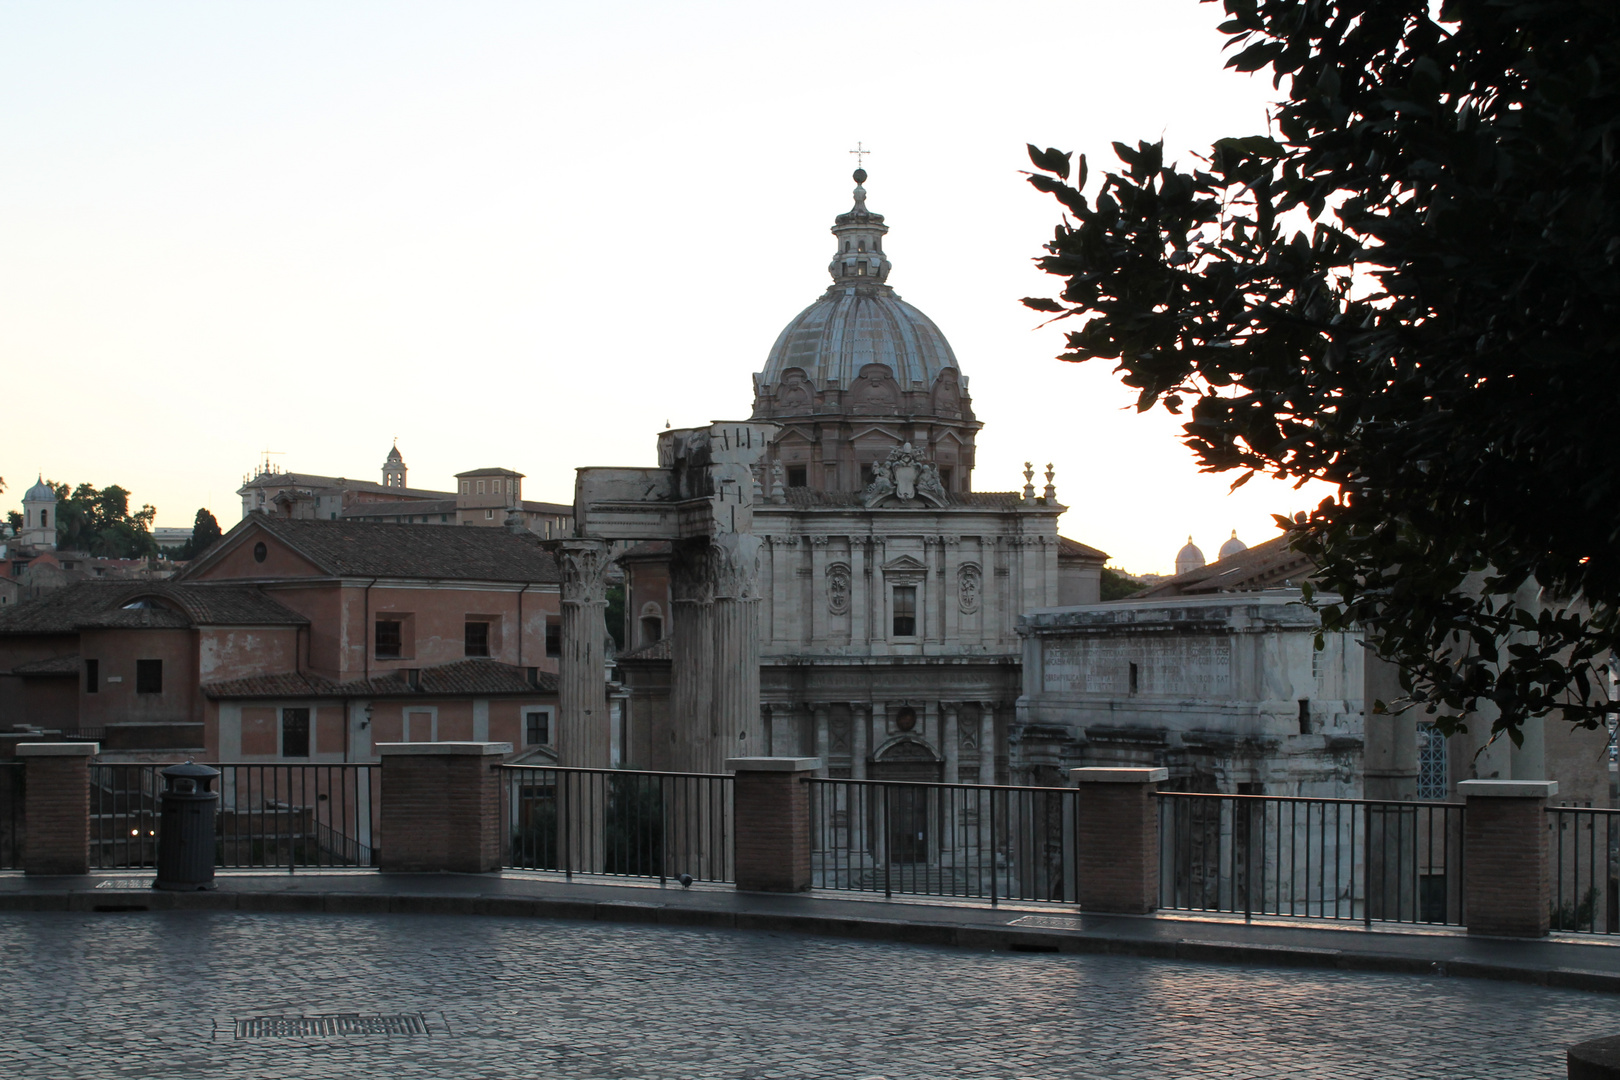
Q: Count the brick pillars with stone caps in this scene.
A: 5